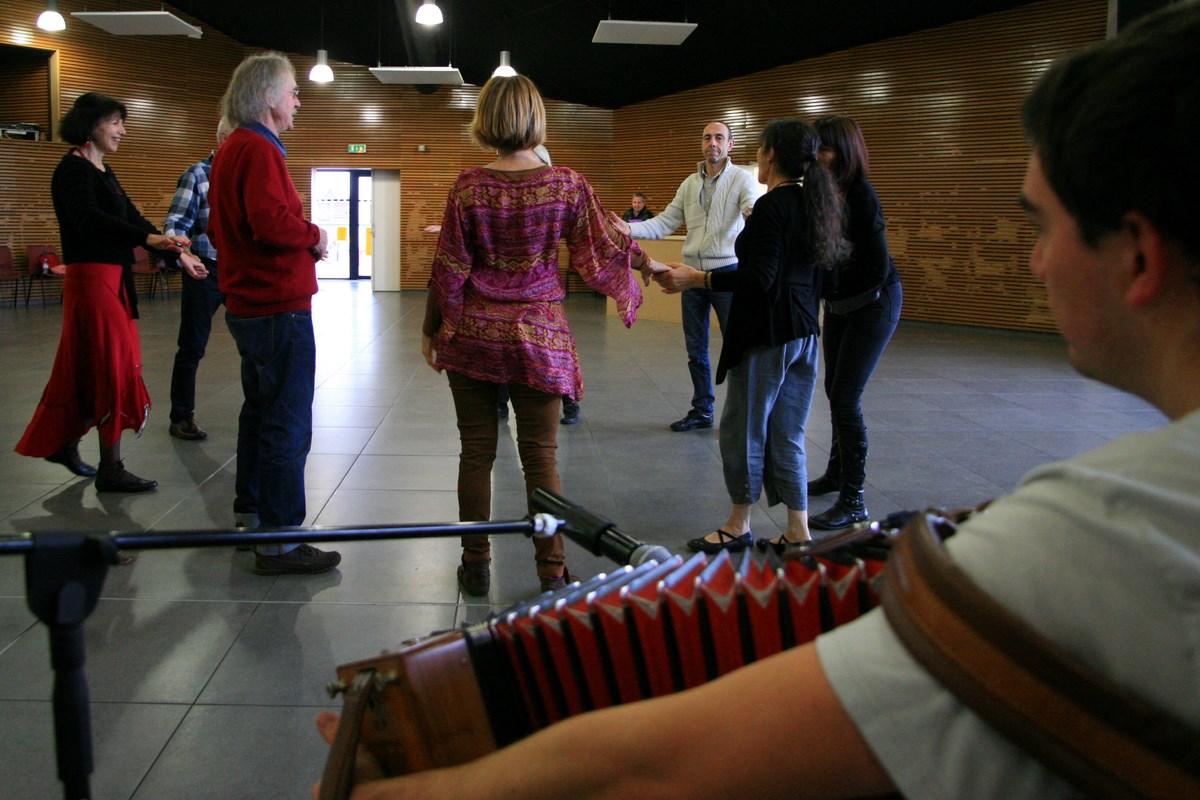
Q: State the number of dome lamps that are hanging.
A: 4